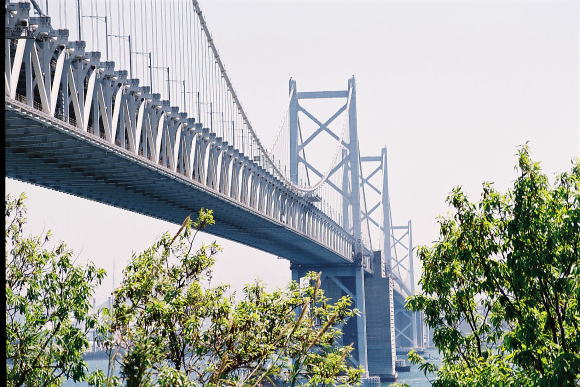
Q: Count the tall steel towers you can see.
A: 3